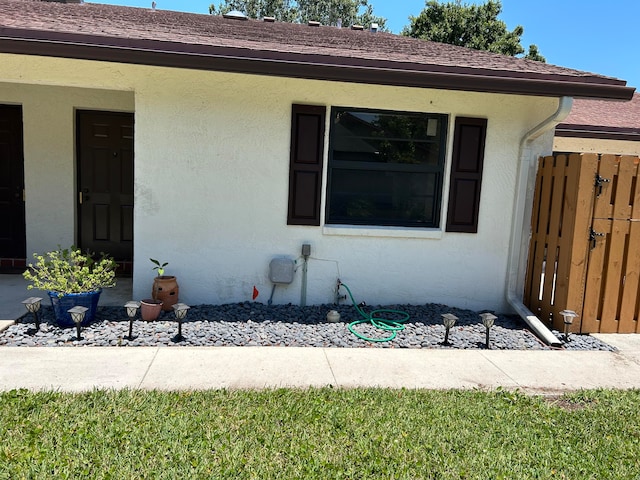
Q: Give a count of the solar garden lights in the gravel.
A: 7